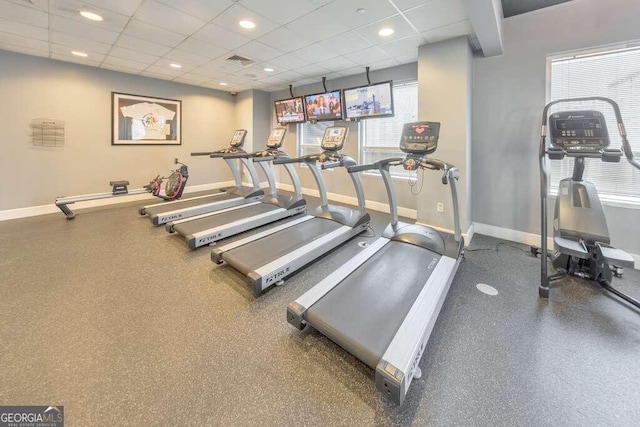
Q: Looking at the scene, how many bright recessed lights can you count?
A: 7